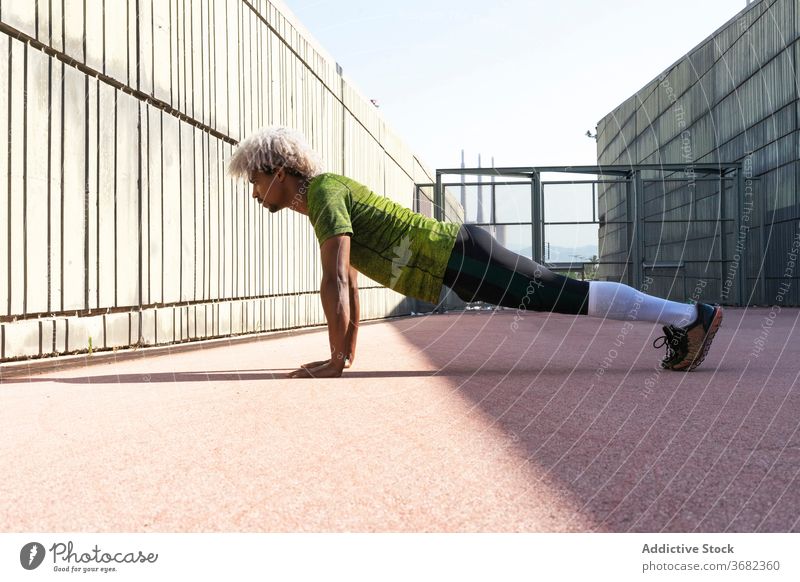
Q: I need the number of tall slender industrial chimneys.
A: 3